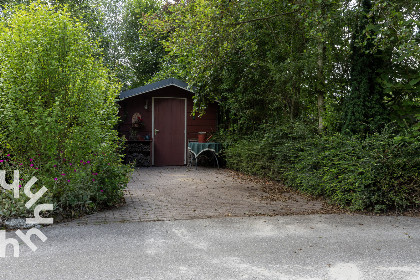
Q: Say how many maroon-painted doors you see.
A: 1